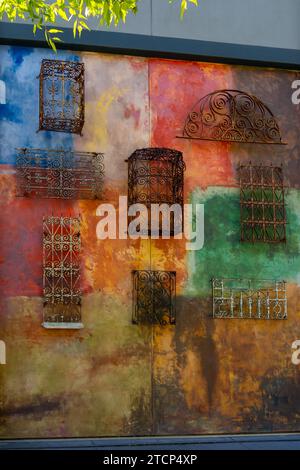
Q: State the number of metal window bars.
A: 8